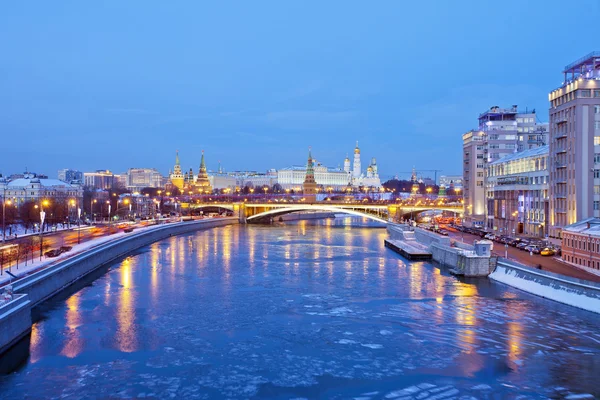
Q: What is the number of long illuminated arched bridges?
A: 1